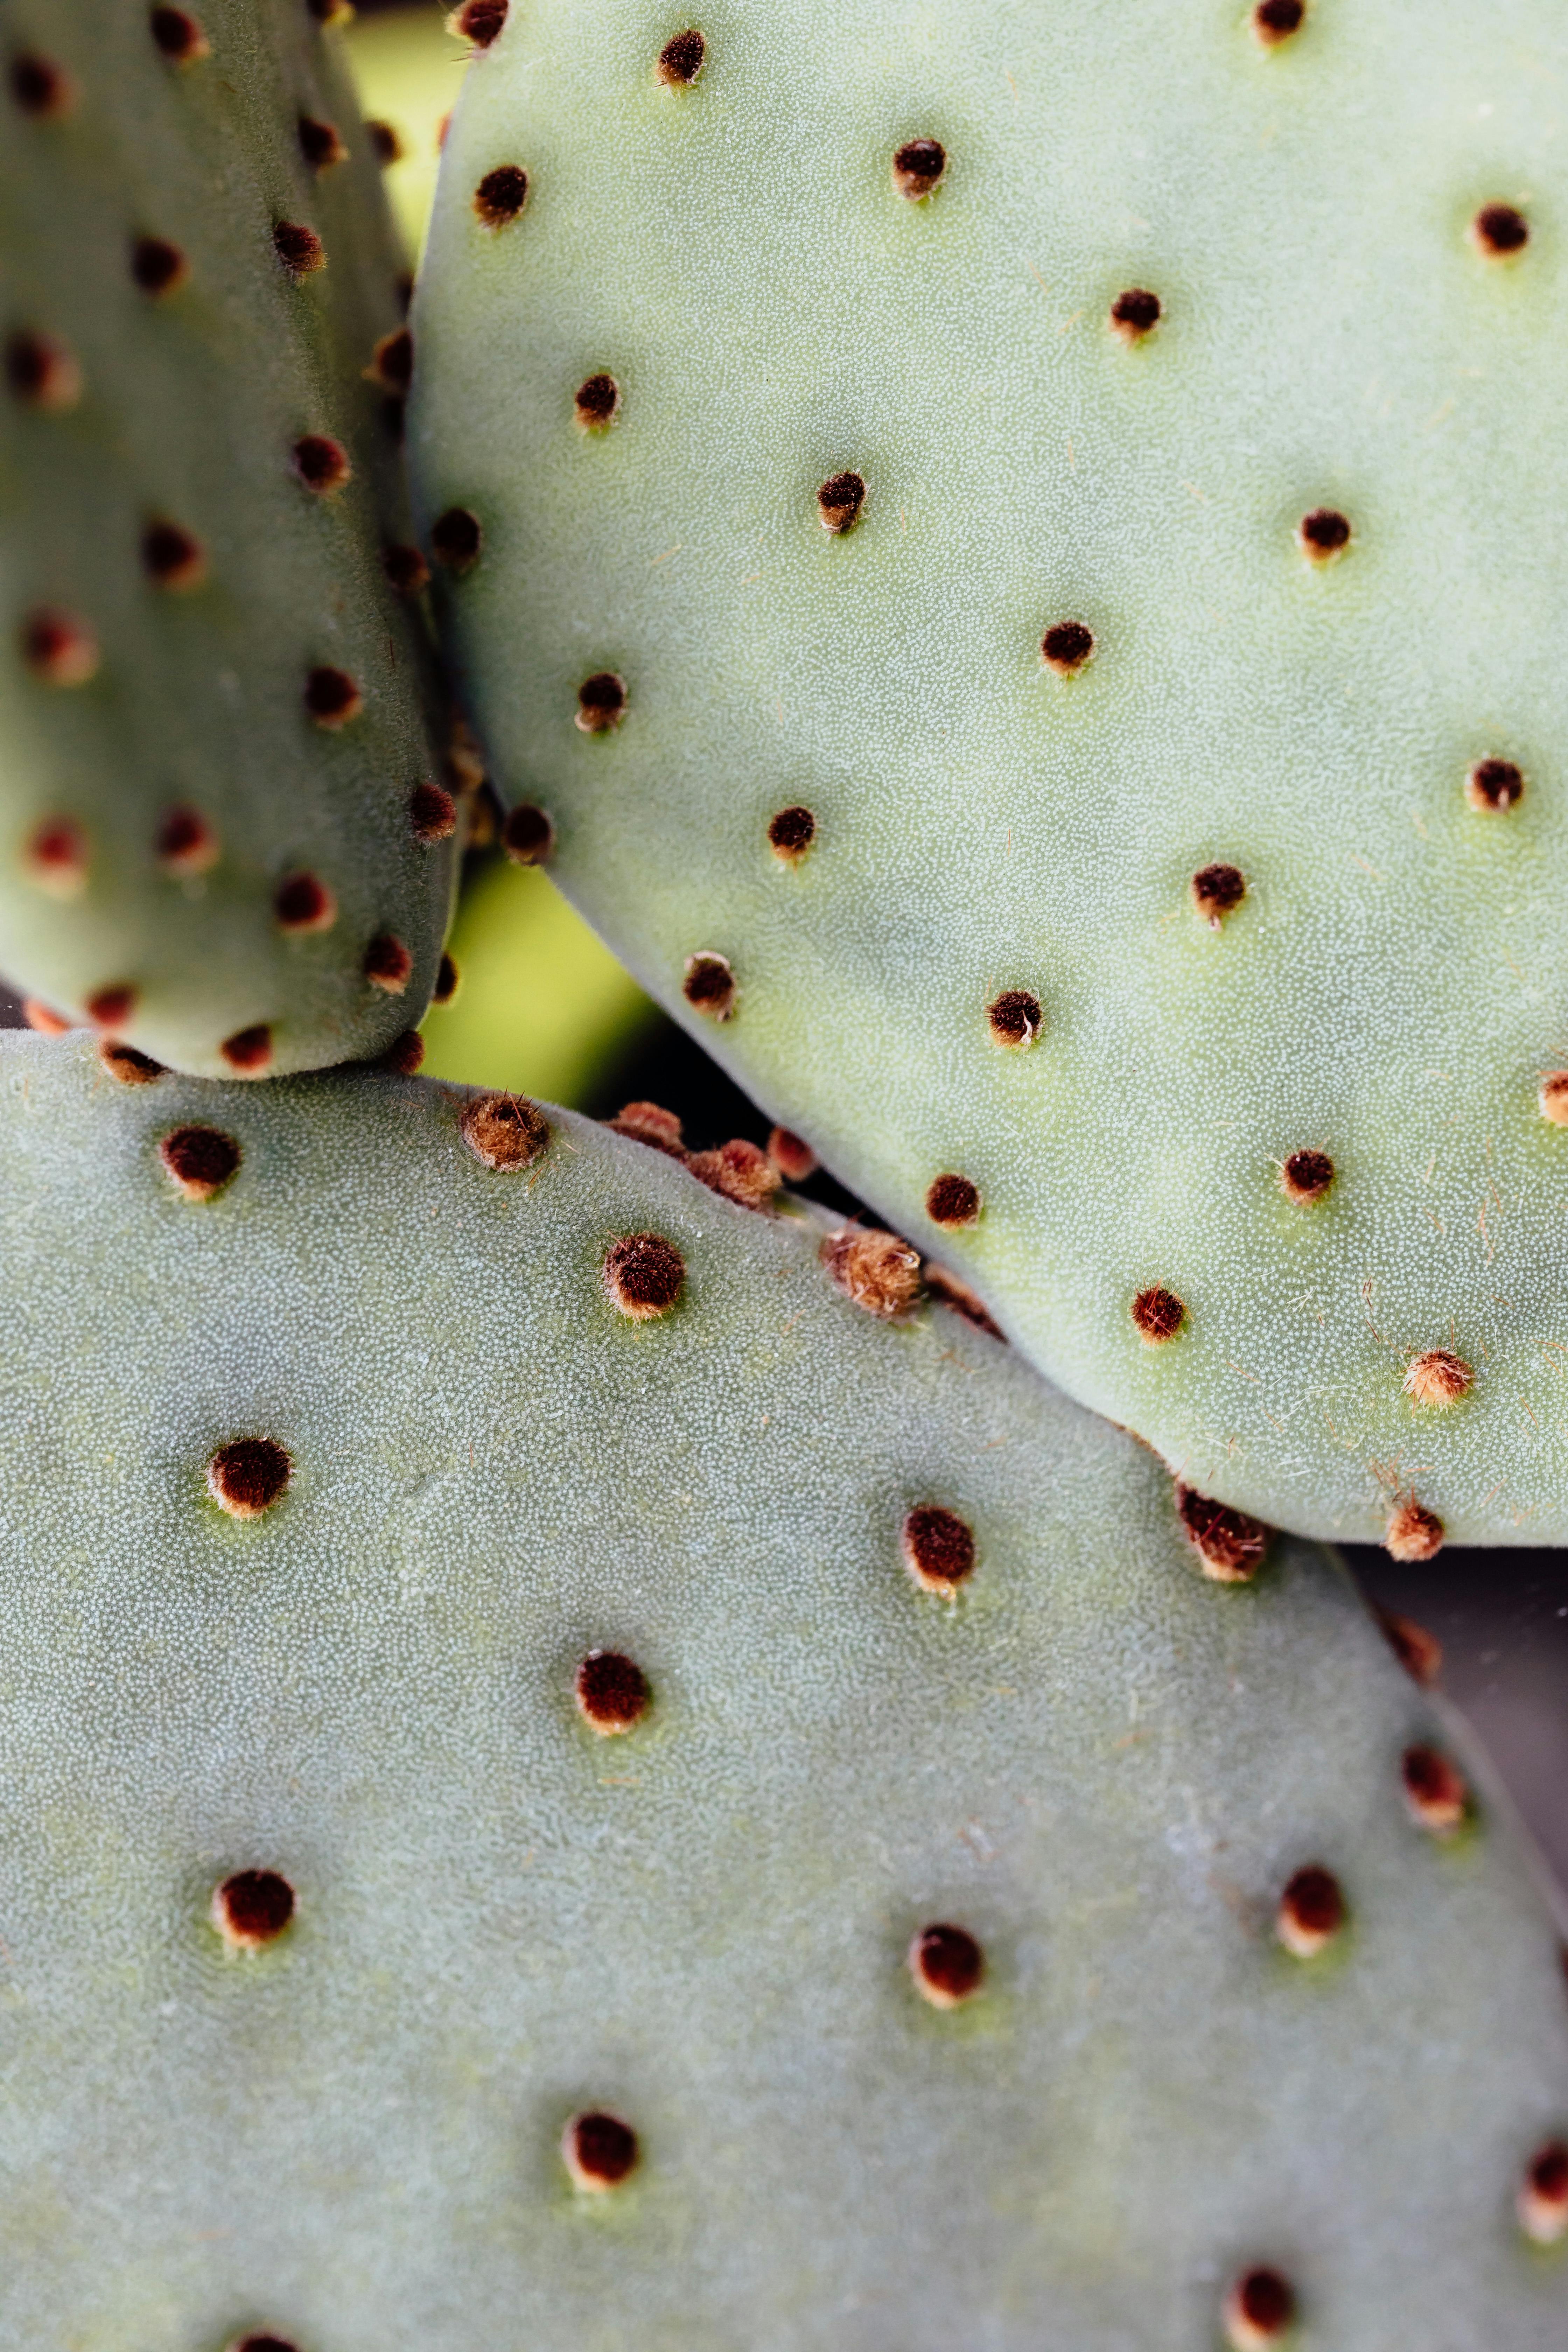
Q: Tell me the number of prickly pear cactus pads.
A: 3